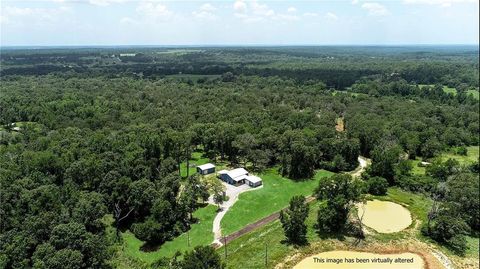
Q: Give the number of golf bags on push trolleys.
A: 0